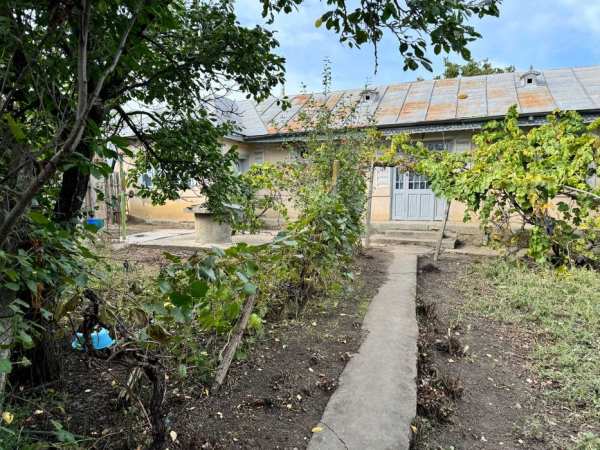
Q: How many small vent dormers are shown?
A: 2